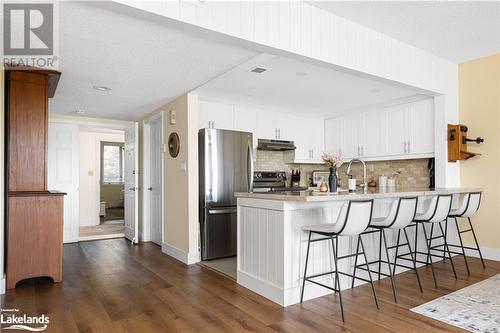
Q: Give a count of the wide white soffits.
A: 1